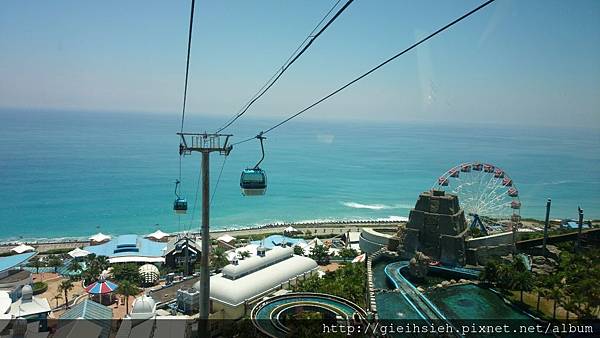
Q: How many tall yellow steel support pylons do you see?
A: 0